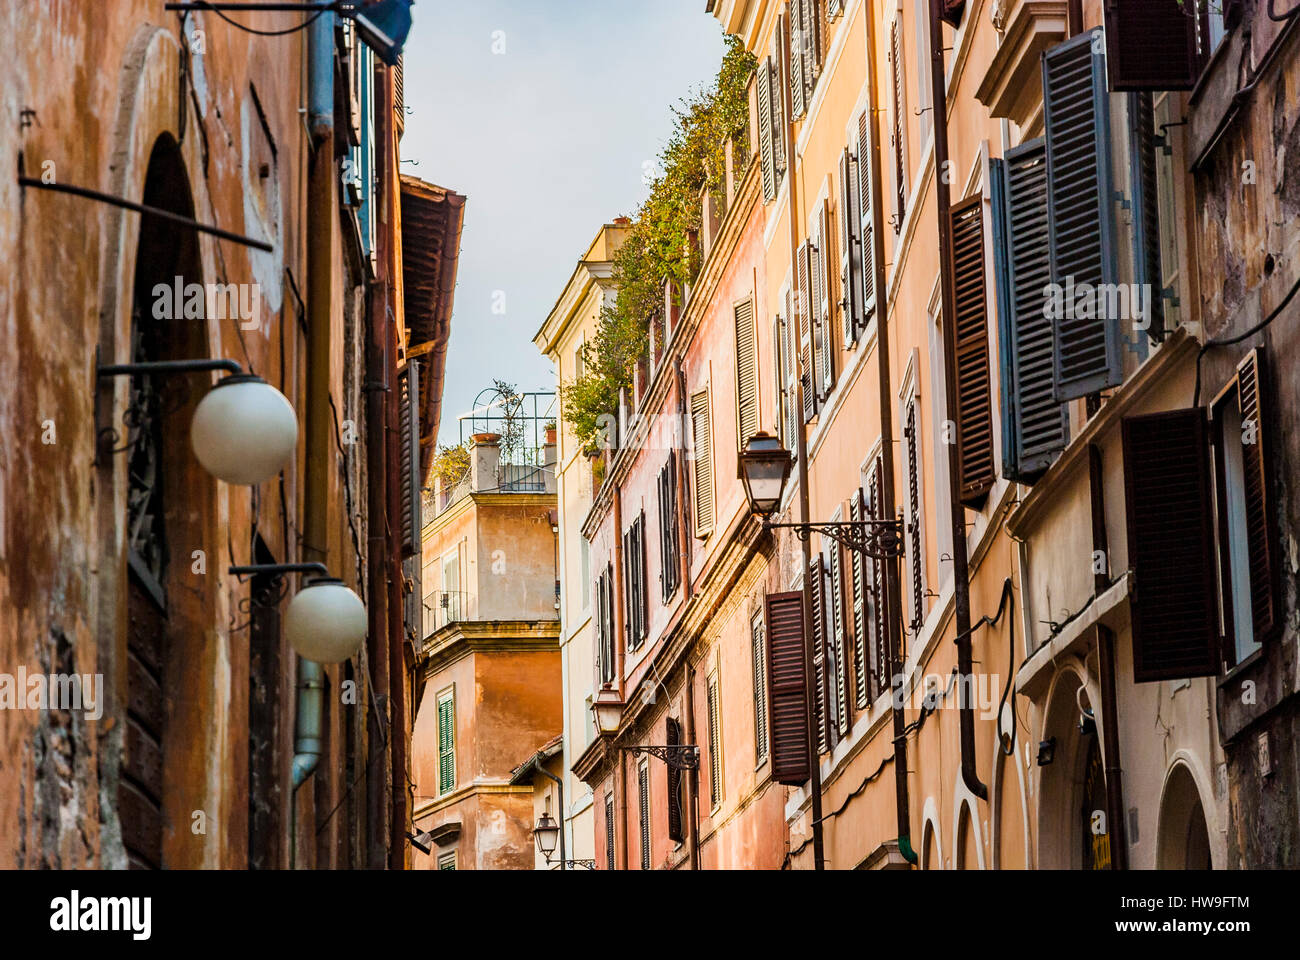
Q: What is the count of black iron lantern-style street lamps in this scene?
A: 3